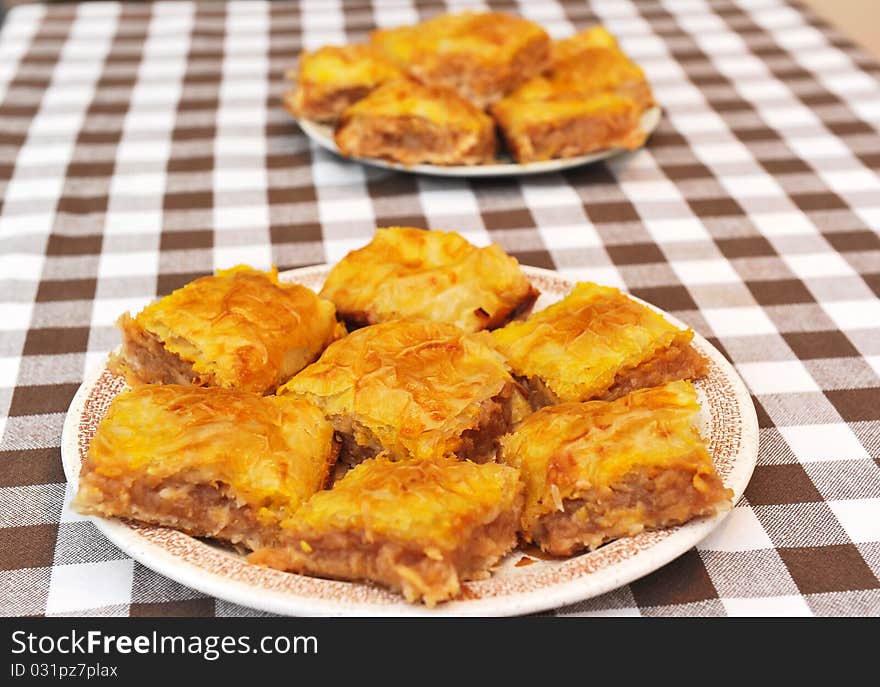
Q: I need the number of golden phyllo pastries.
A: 13